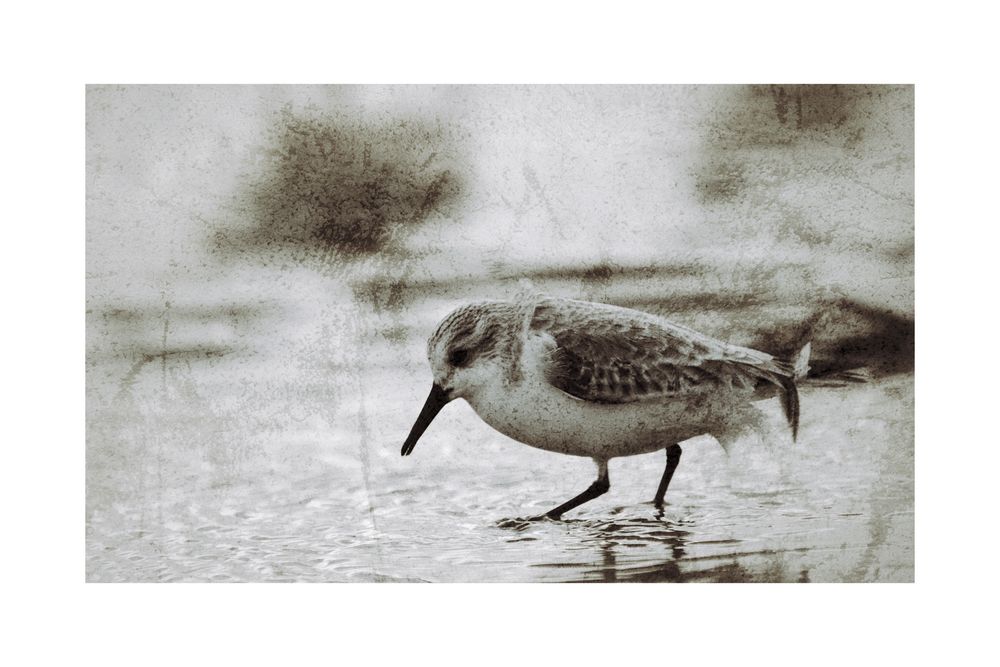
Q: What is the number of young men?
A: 0